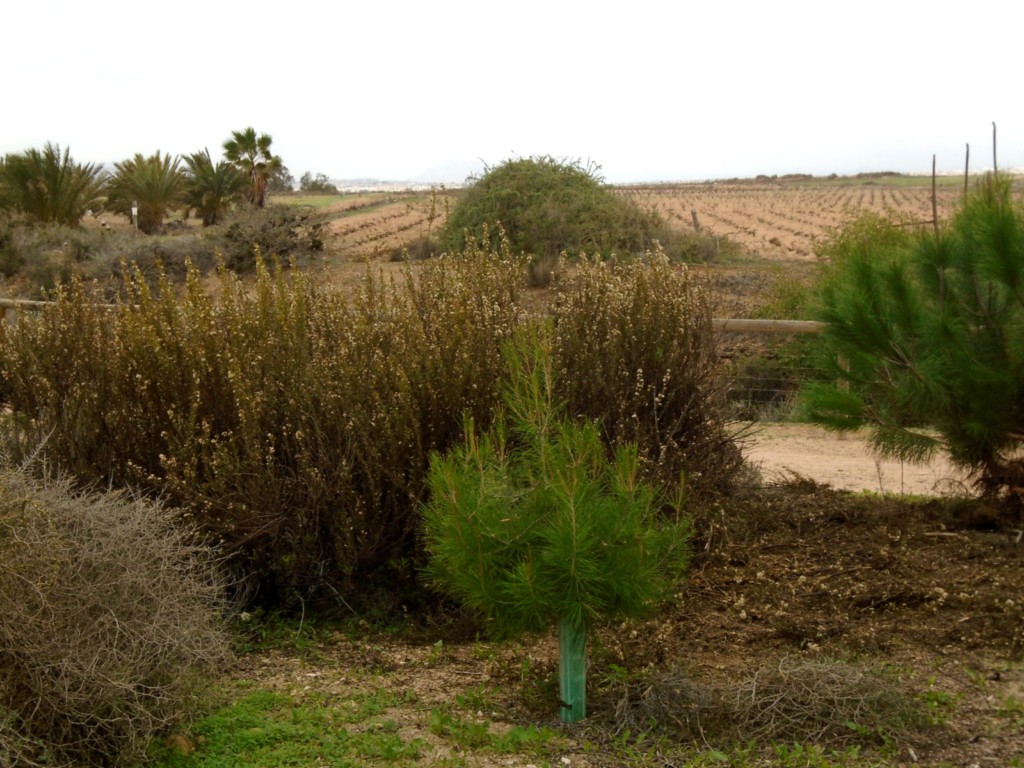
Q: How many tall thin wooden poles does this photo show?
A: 3